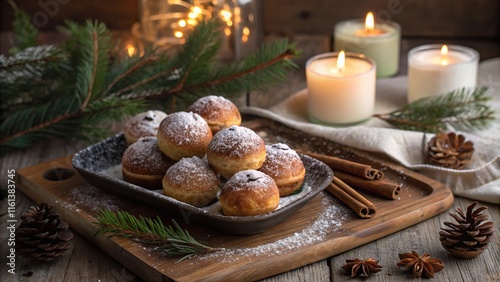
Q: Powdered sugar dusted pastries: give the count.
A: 8